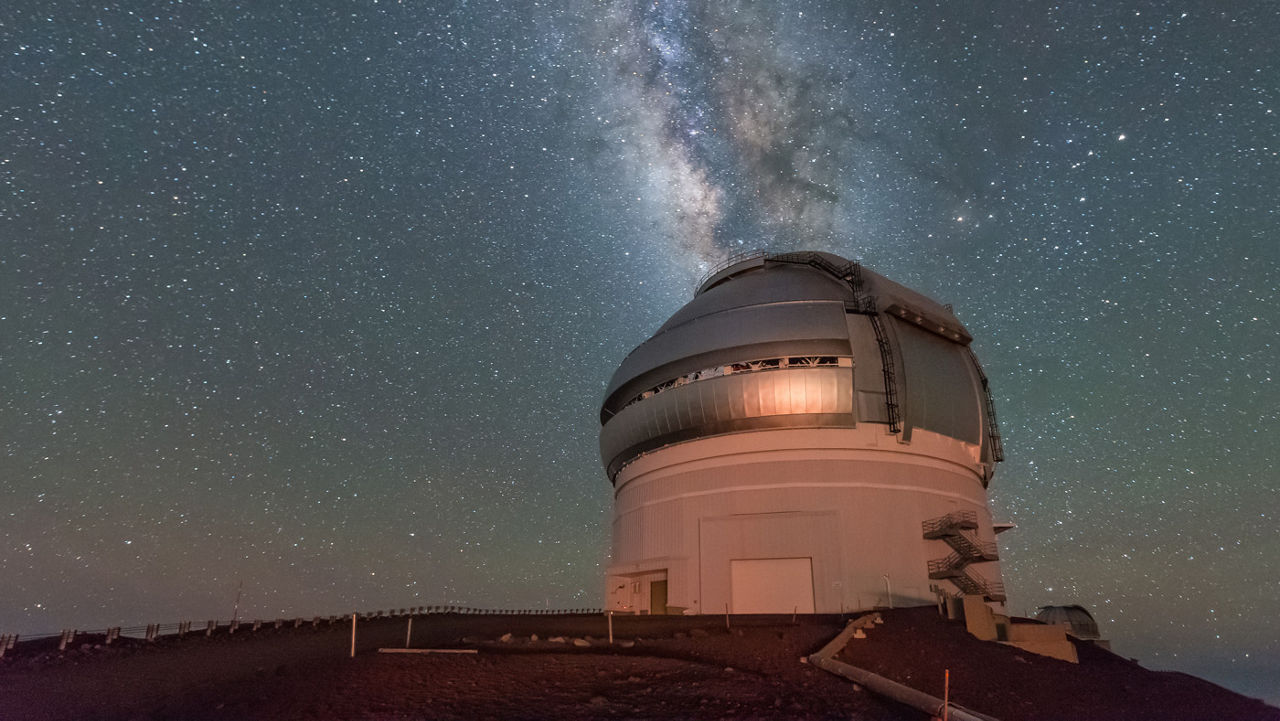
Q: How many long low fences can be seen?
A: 1